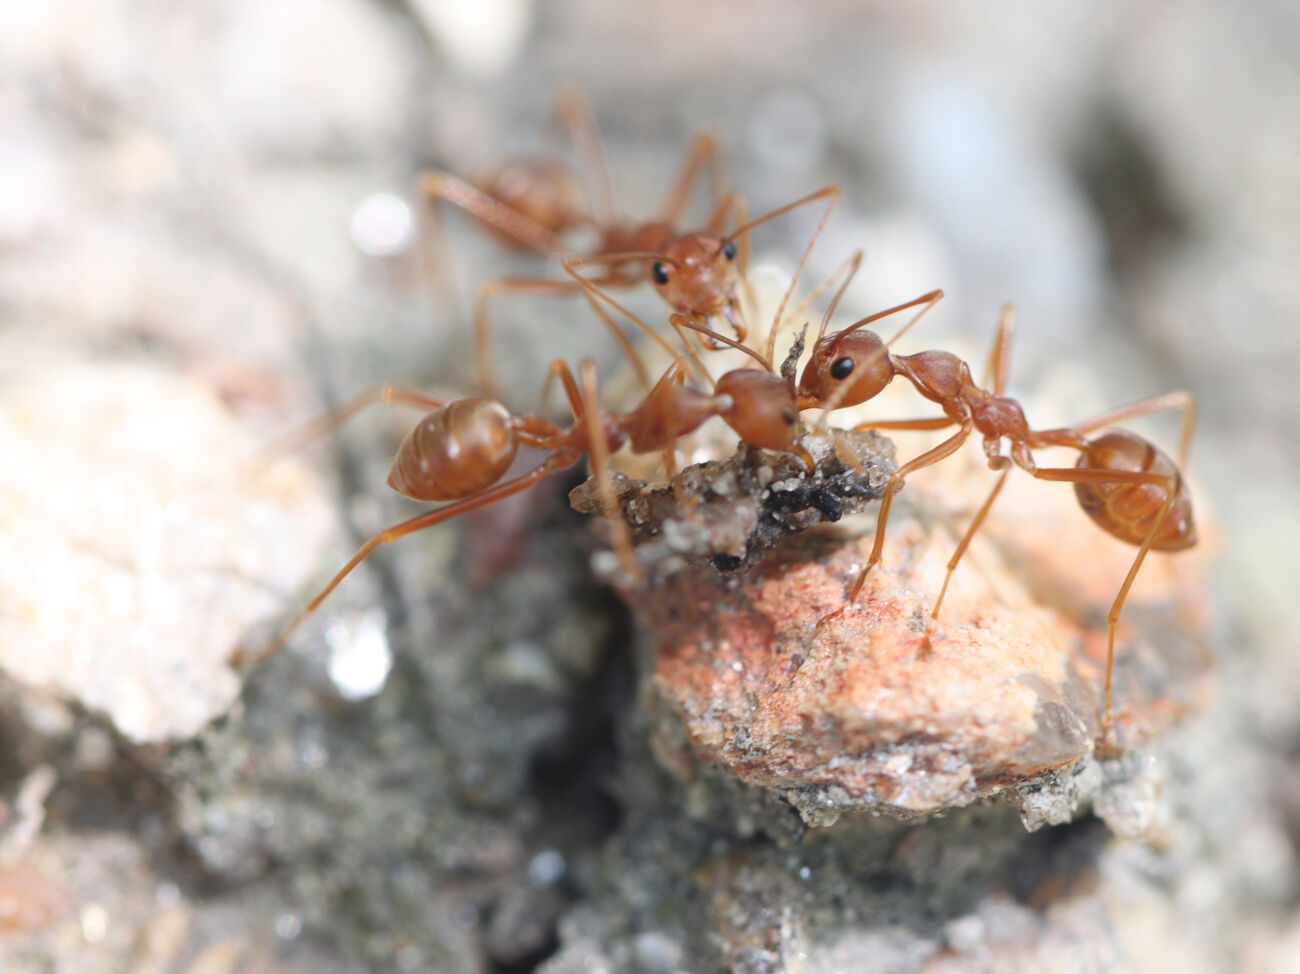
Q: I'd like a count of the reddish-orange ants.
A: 3